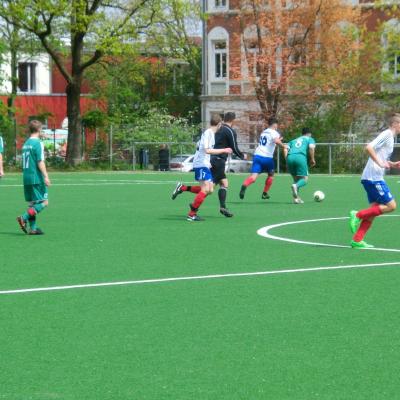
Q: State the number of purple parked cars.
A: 0